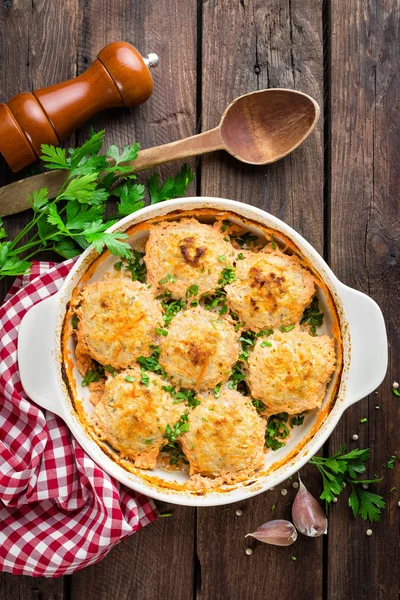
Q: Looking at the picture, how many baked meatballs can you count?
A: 7